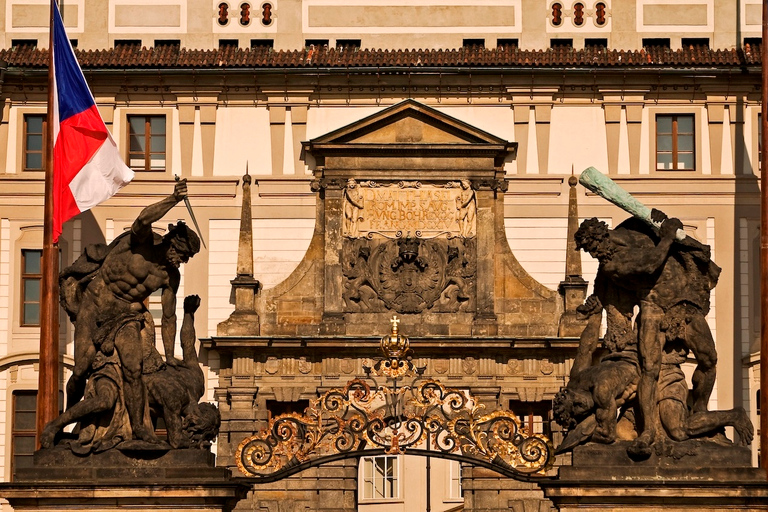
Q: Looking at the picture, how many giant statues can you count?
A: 2